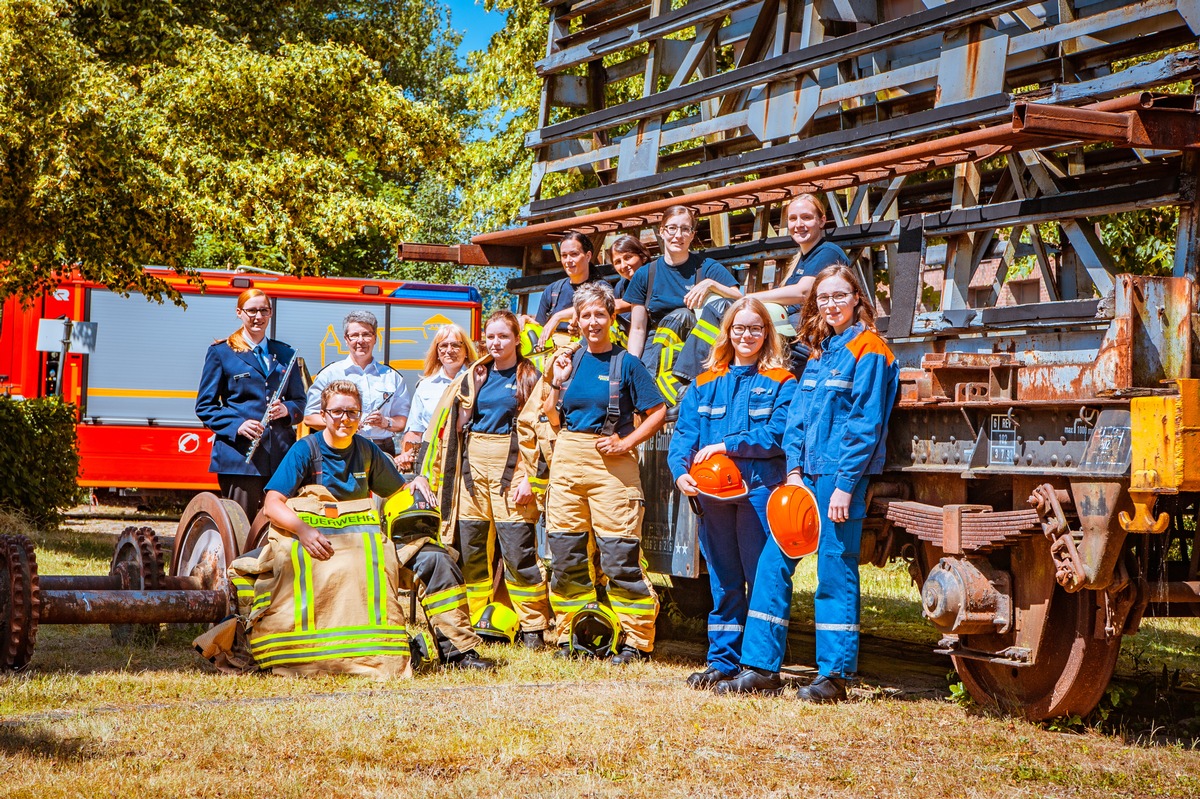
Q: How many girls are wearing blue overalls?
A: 2